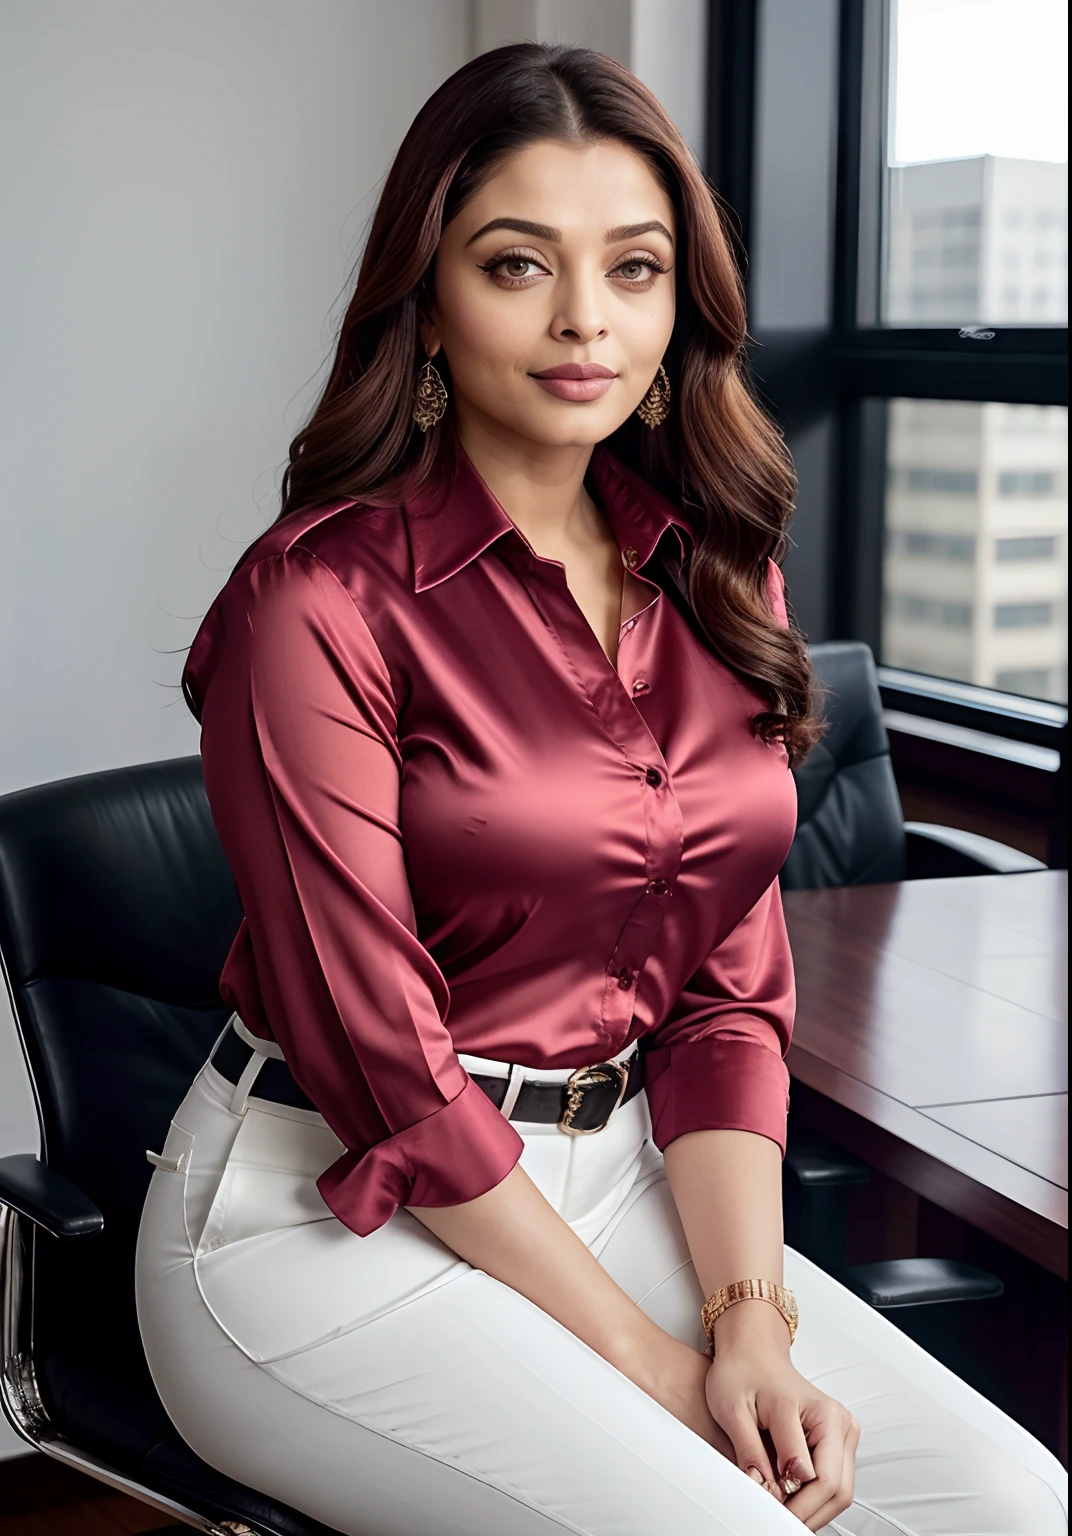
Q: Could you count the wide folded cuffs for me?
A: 2